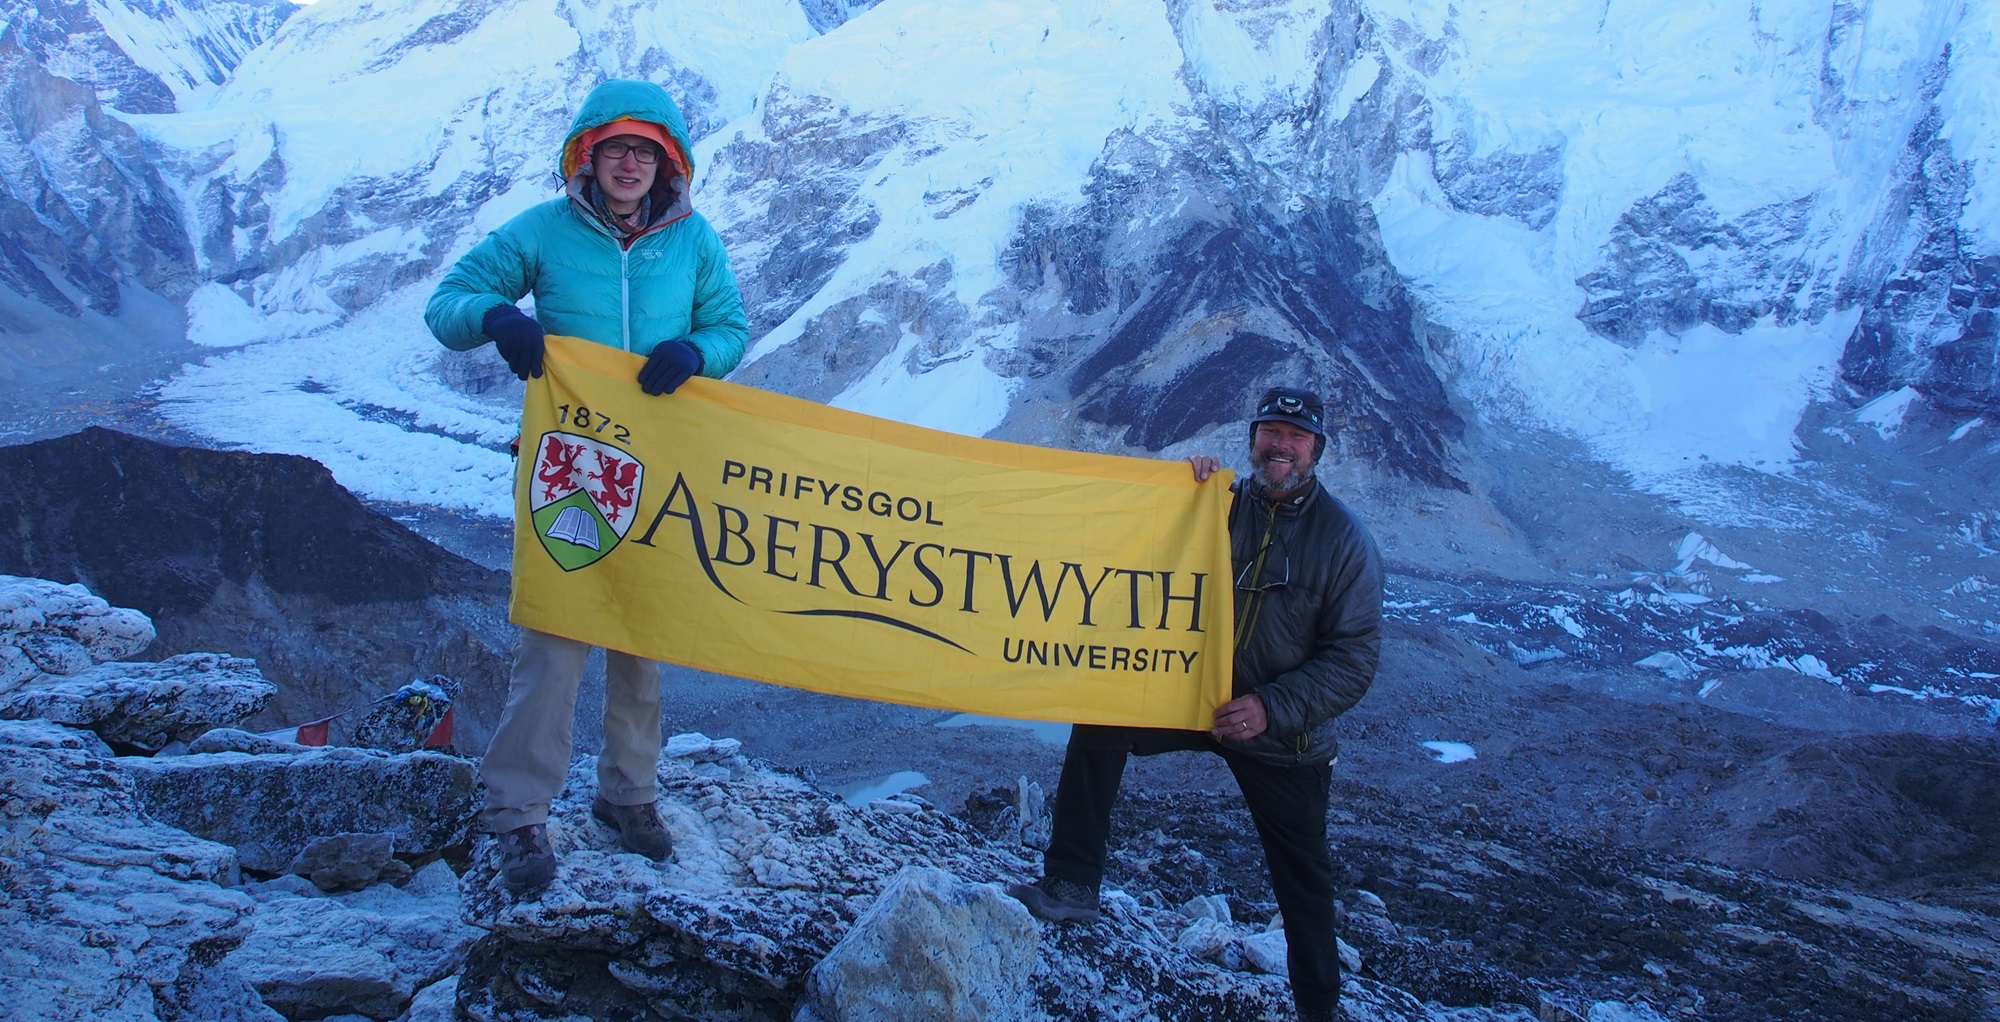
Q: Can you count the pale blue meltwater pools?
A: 3